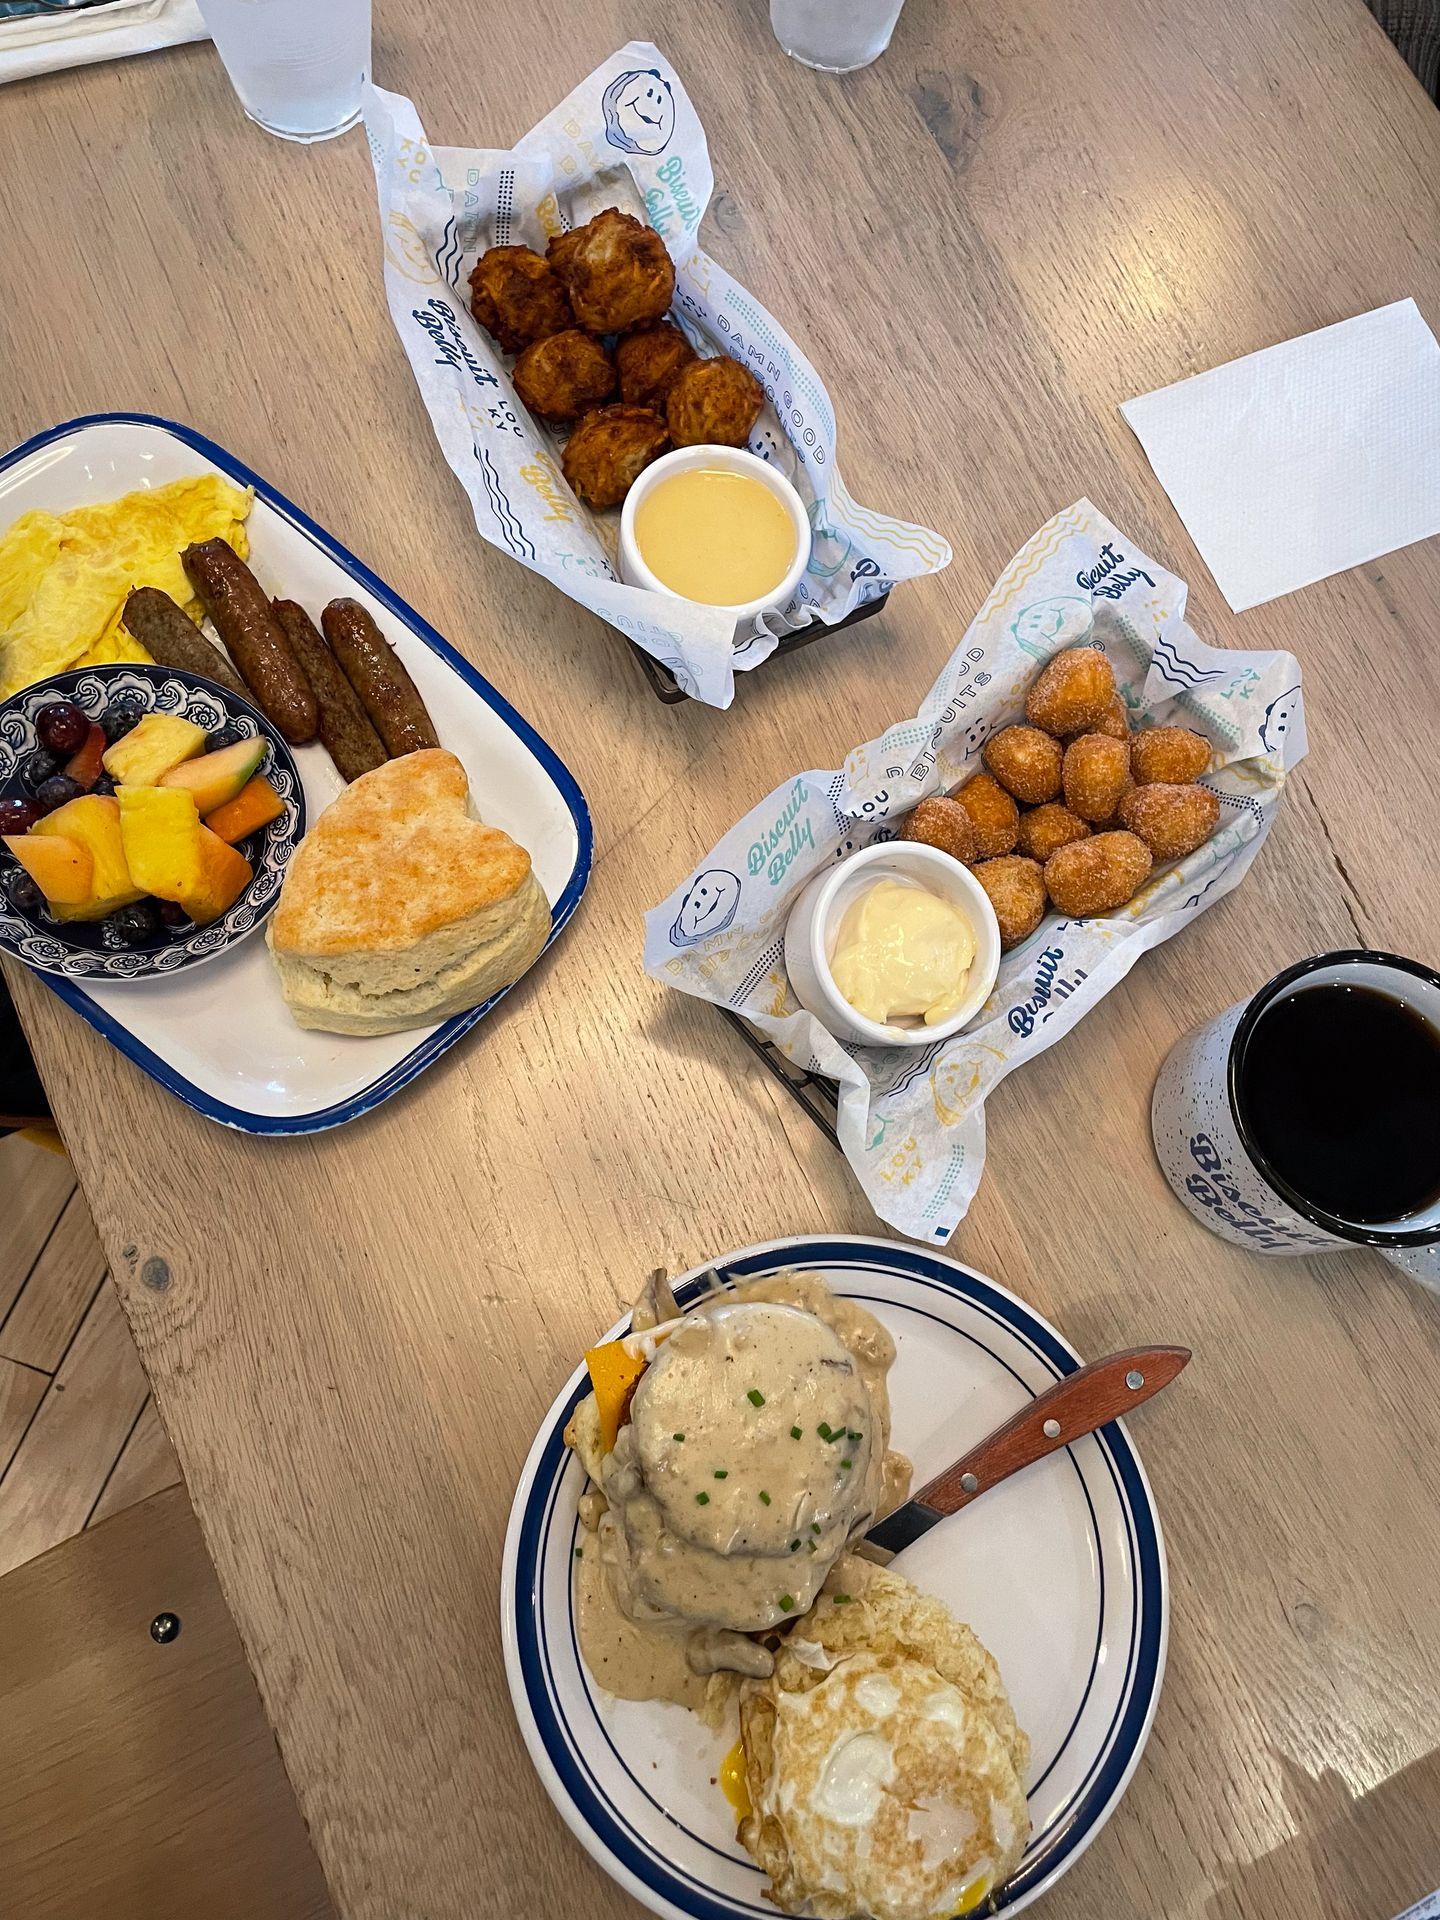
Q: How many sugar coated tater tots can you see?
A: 11